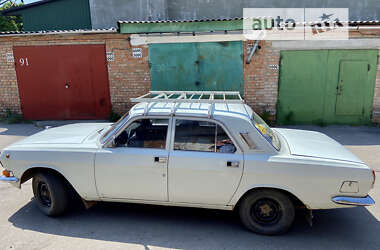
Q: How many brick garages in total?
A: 3